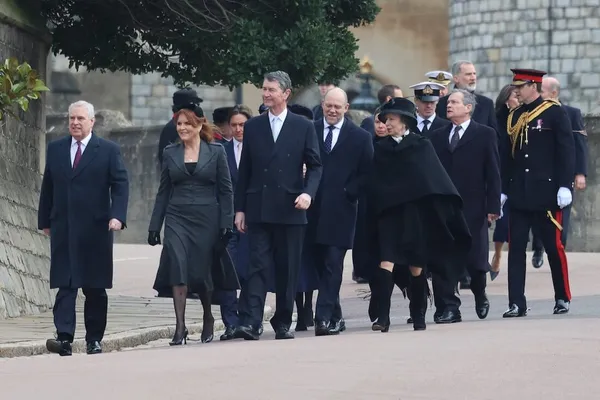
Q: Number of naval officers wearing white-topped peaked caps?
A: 2